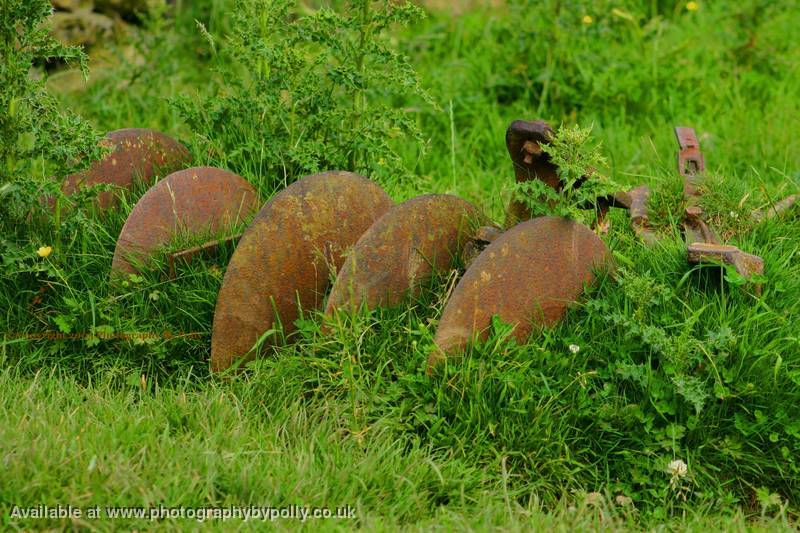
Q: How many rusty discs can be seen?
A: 5